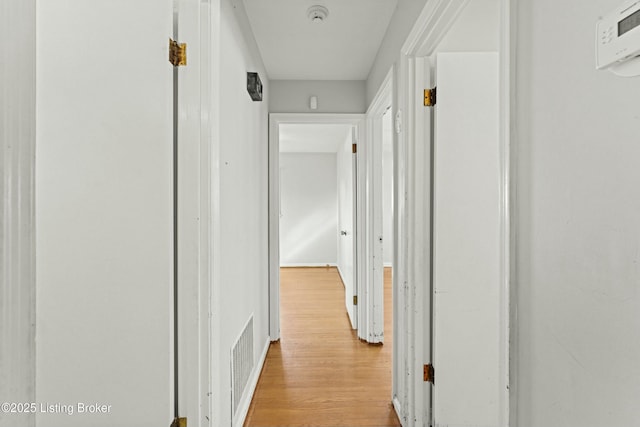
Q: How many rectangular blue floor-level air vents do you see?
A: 0